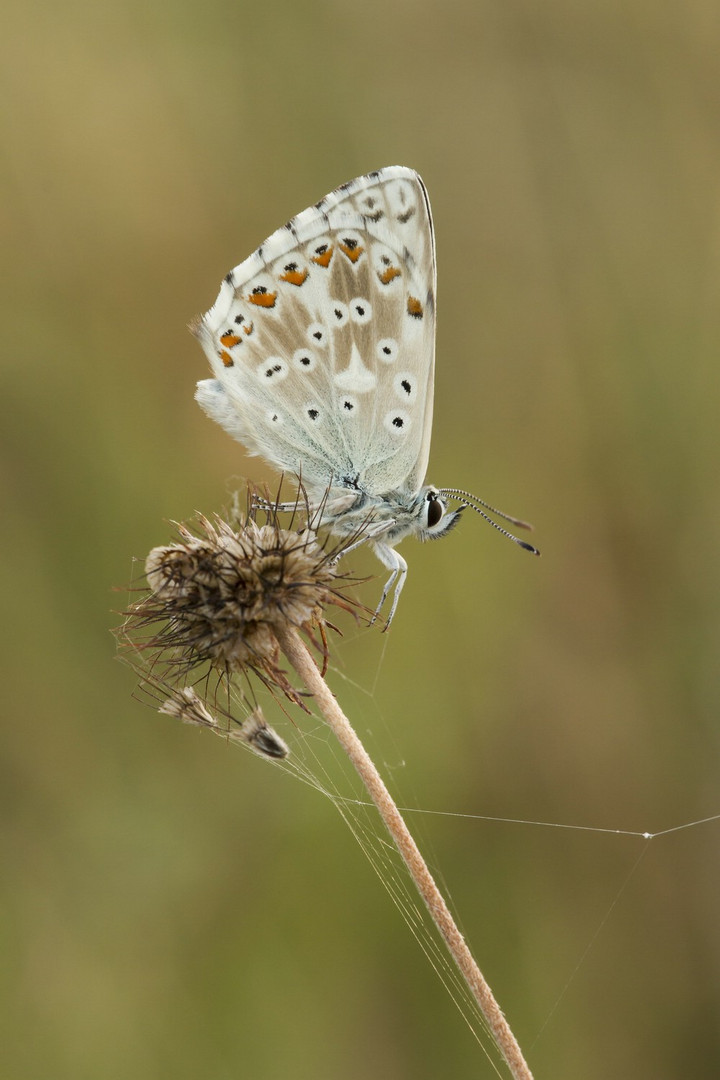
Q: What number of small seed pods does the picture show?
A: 2